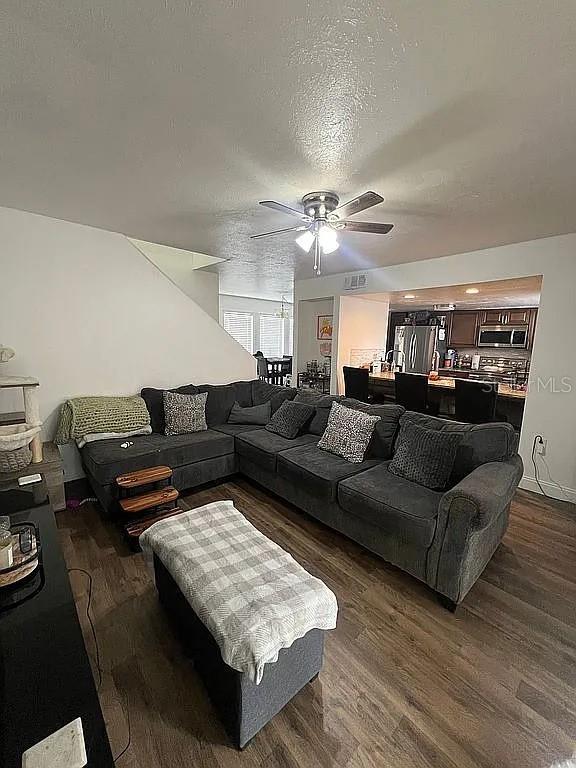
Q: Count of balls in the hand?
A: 0